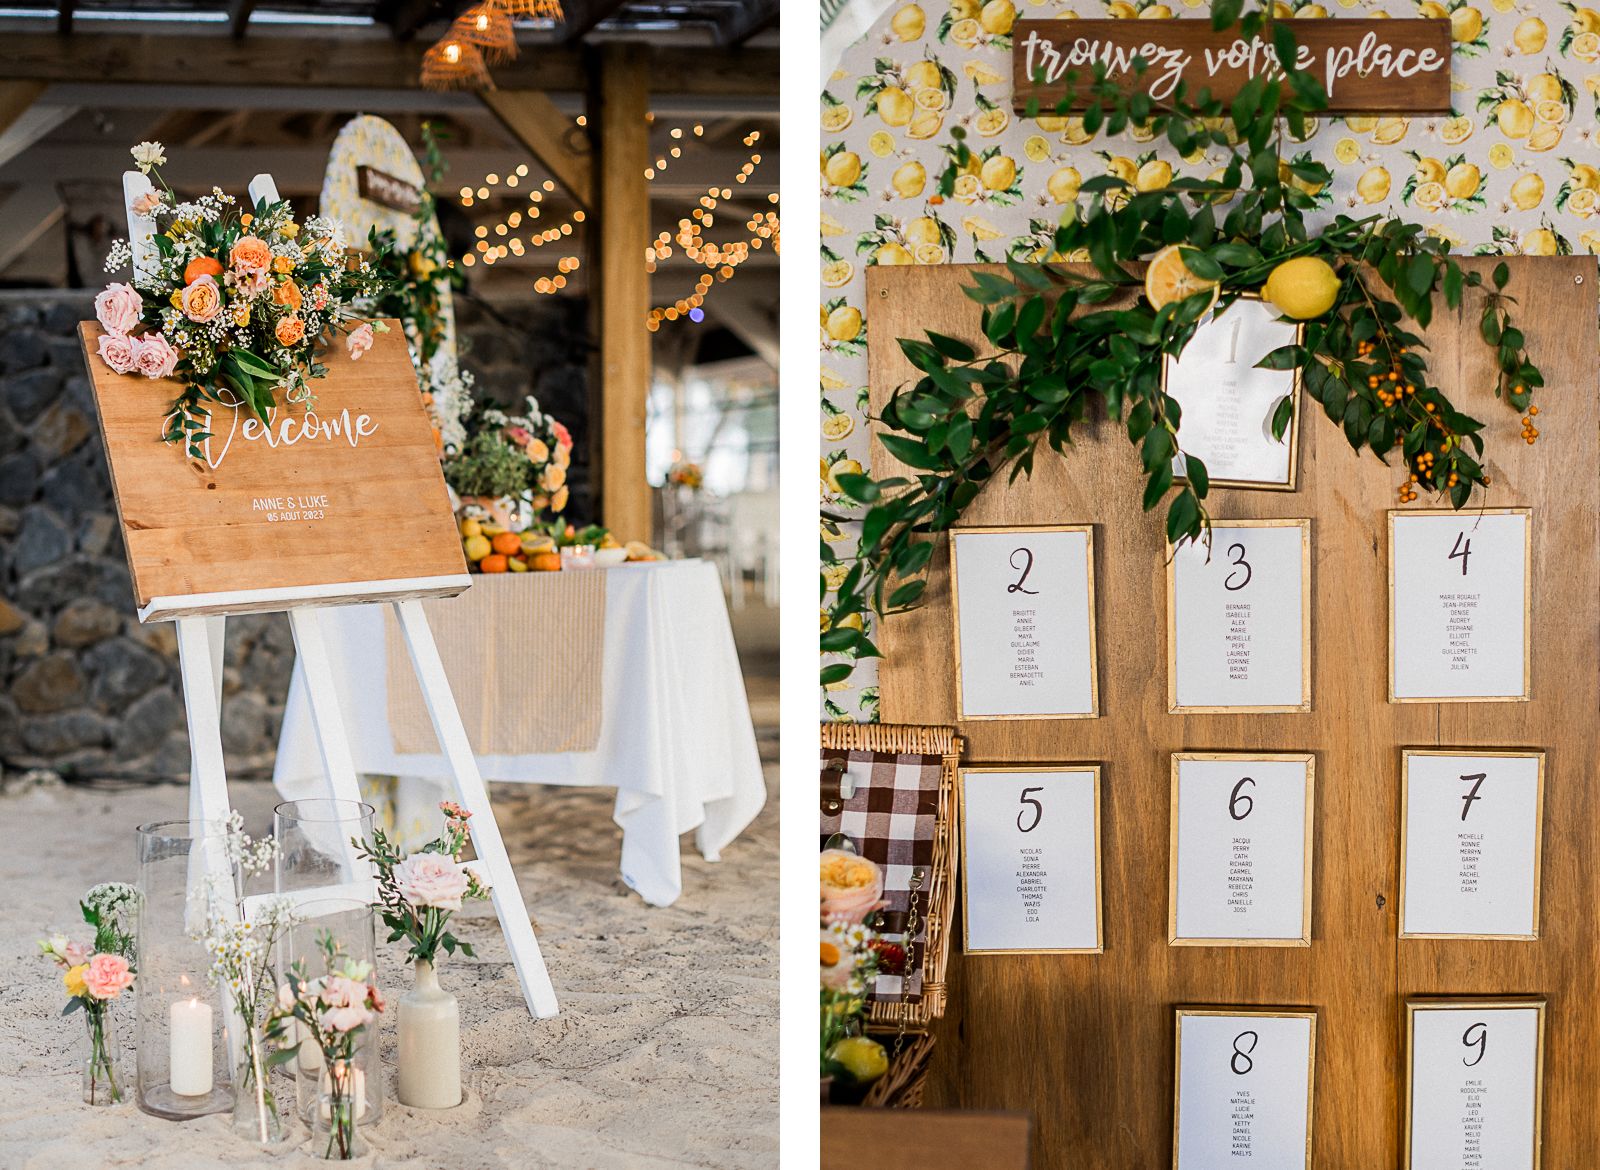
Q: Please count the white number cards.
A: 9